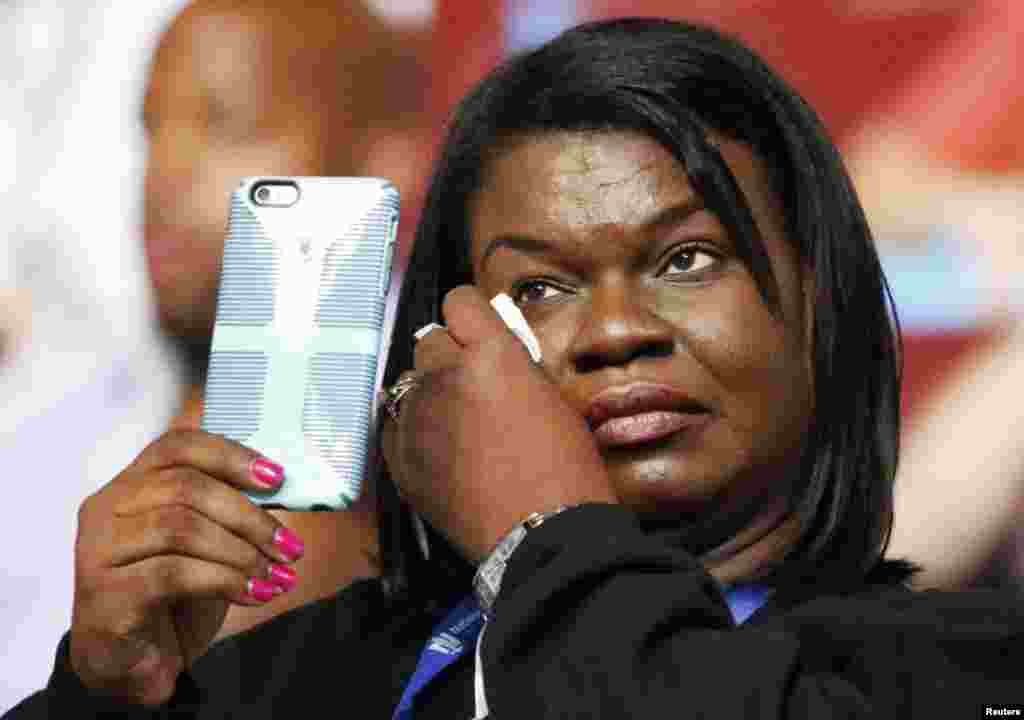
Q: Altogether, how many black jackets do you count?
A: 1